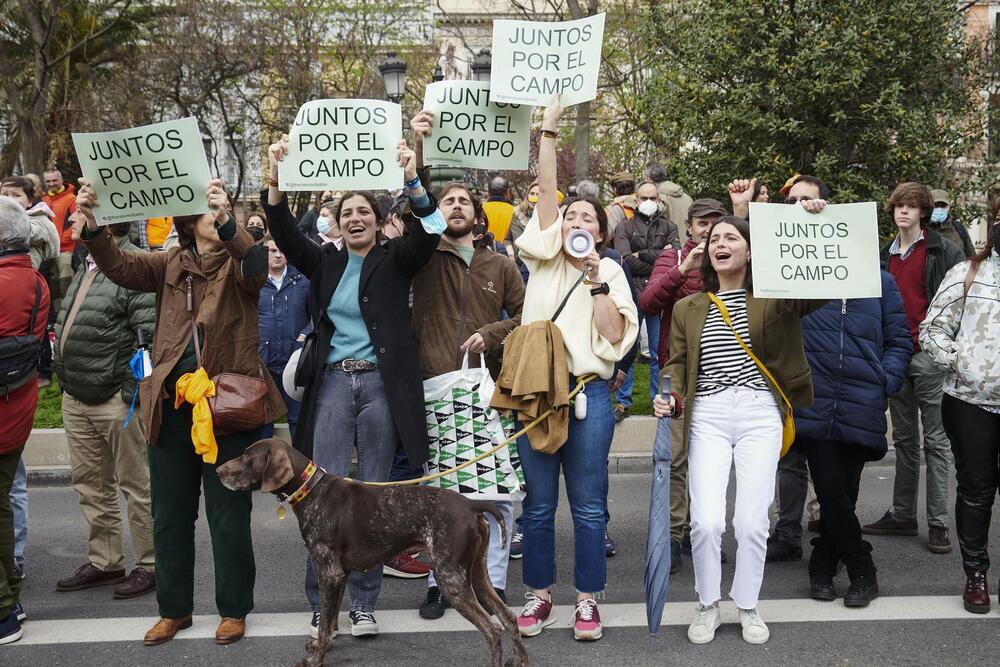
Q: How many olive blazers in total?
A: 1